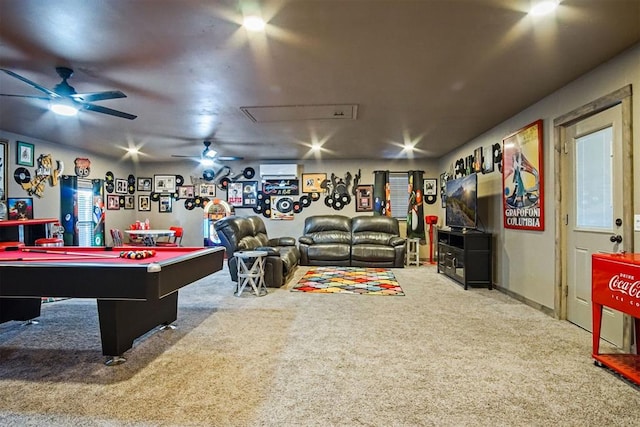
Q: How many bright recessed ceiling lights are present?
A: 5